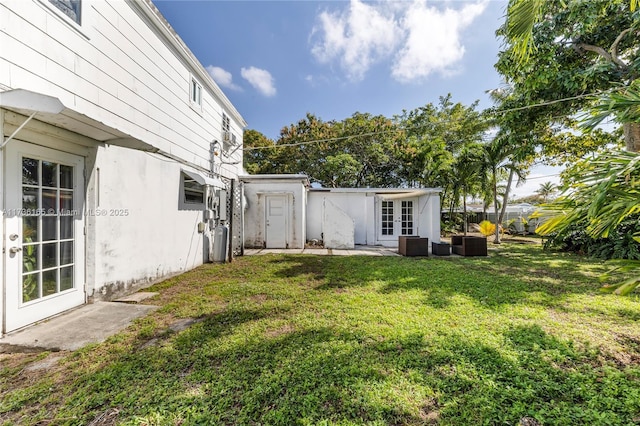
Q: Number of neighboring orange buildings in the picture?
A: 0